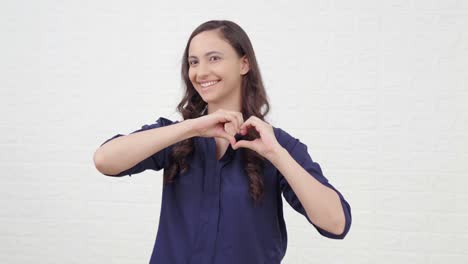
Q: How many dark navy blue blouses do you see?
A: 1